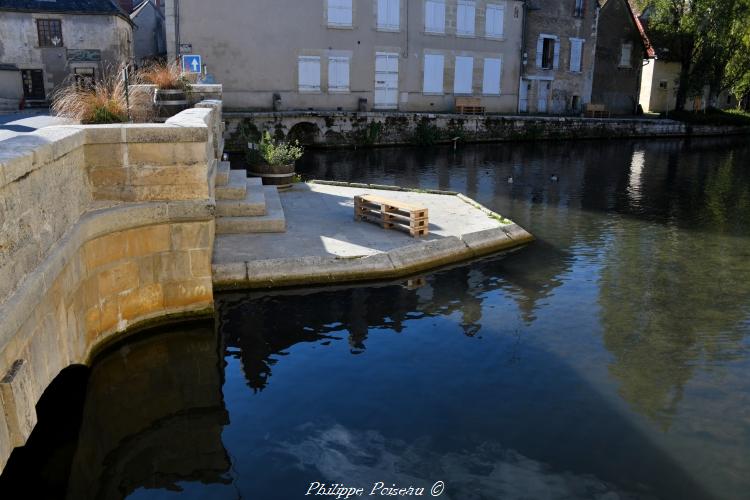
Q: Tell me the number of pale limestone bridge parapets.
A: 1